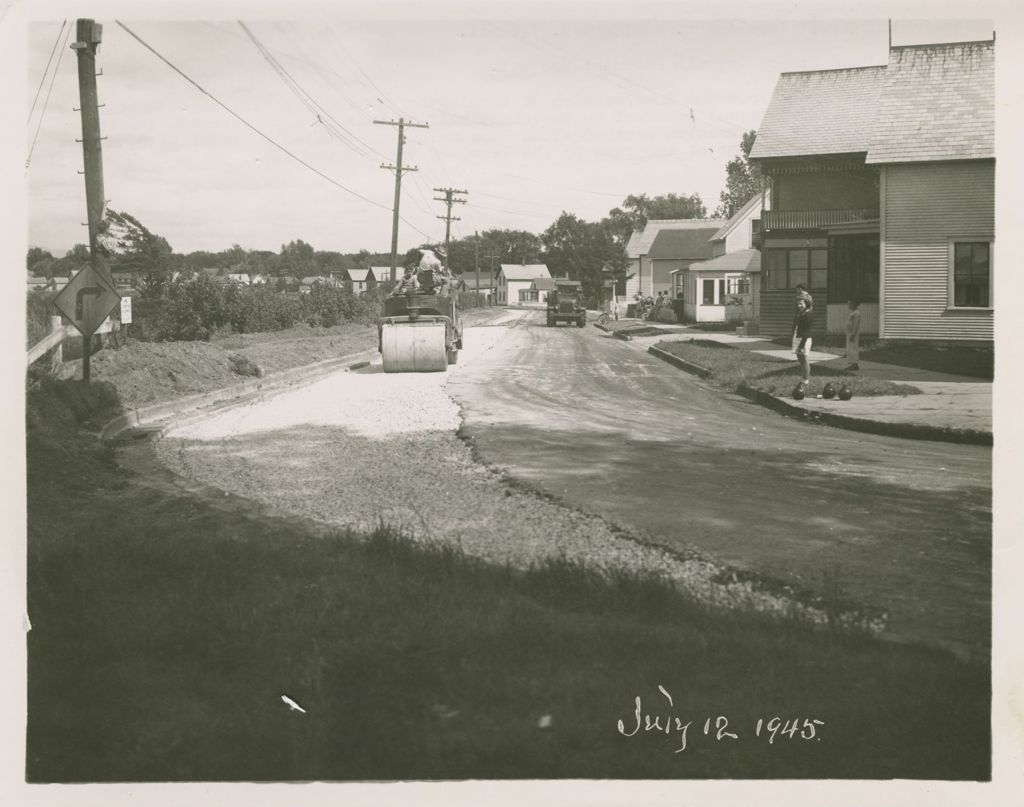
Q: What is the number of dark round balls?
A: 3